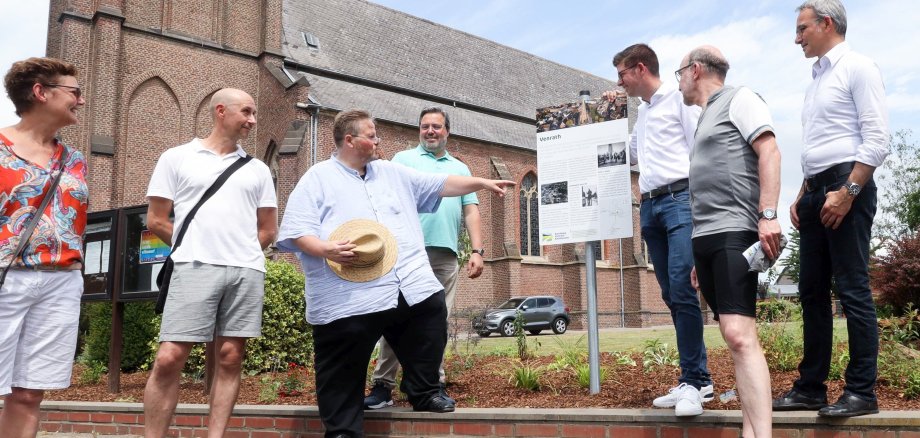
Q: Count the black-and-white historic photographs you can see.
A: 3